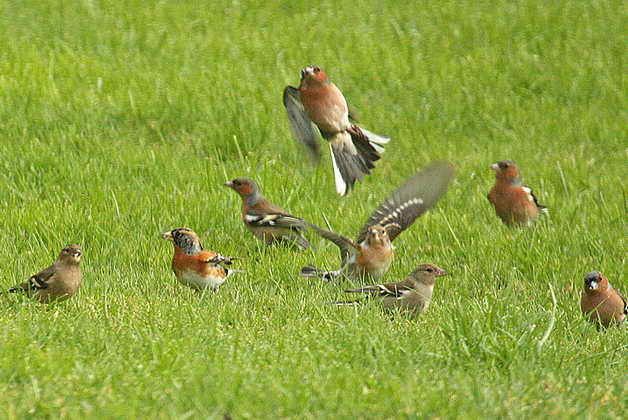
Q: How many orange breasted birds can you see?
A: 6